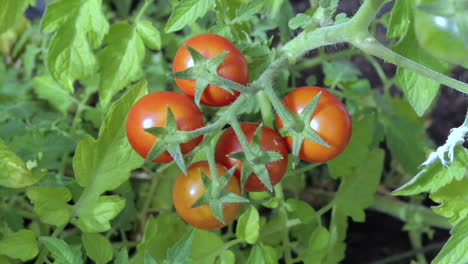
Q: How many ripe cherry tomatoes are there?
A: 5